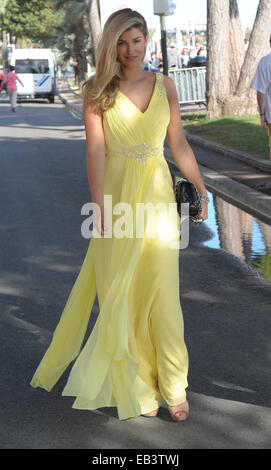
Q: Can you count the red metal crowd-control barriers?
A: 0